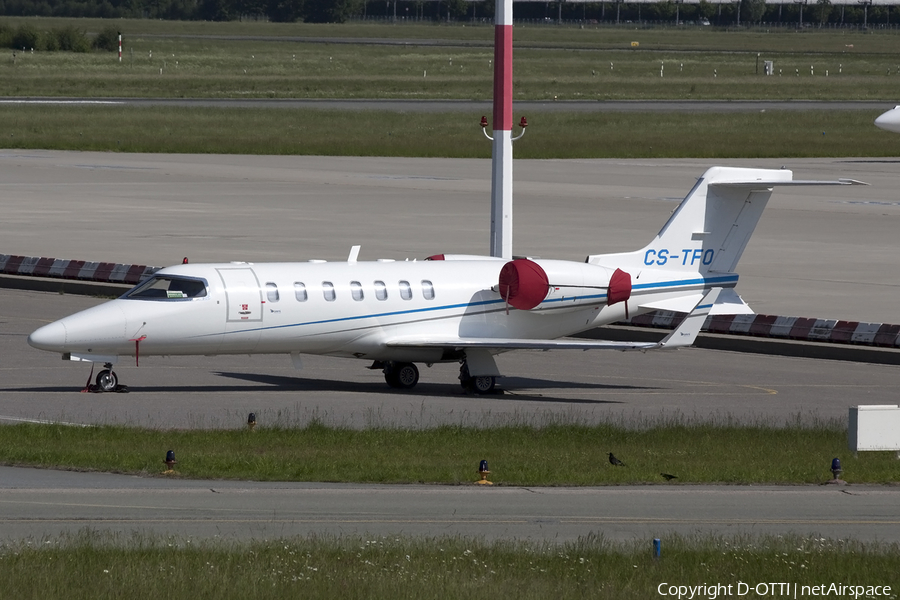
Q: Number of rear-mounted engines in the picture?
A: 2